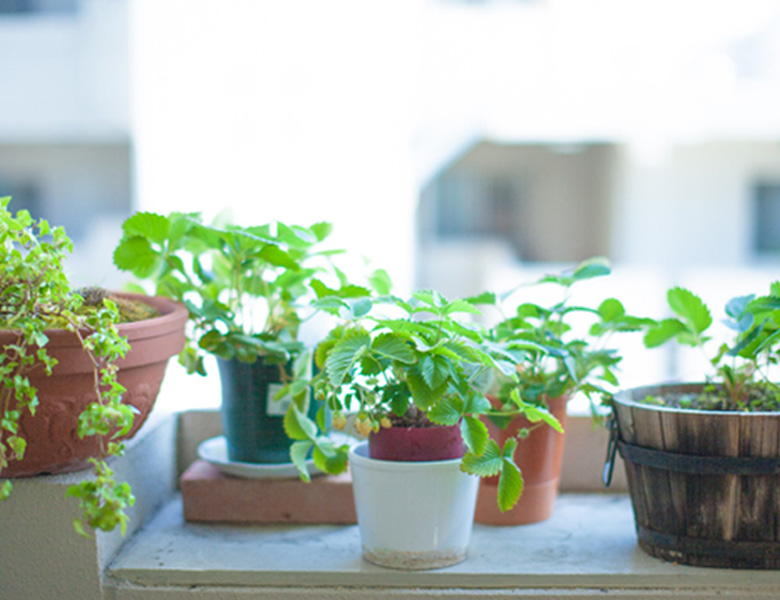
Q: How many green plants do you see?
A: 5